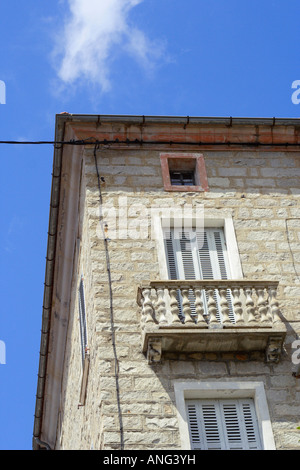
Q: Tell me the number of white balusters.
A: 11